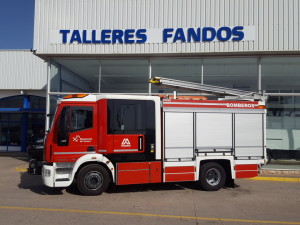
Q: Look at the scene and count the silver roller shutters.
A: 3